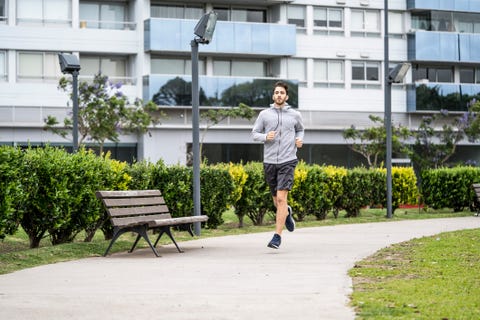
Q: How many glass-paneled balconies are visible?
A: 5